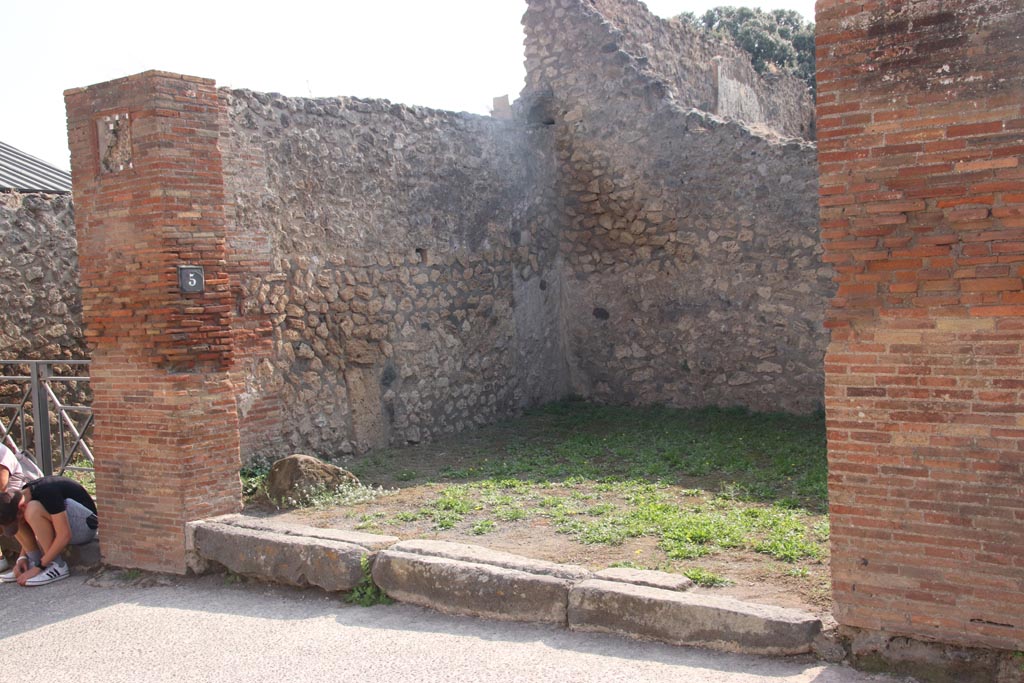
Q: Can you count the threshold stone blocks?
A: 3